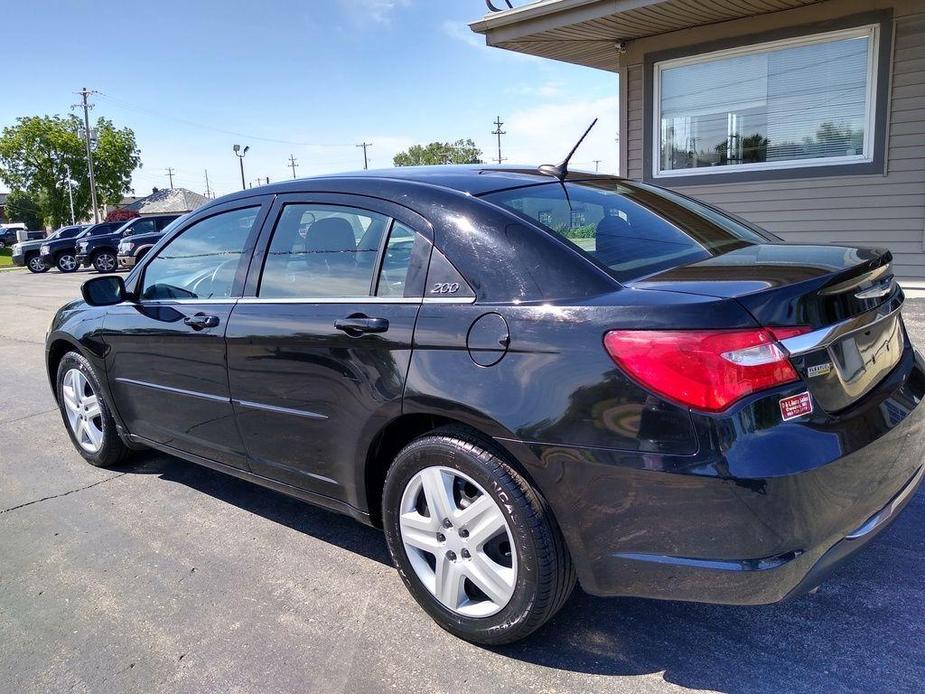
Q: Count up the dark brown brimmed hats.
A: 0